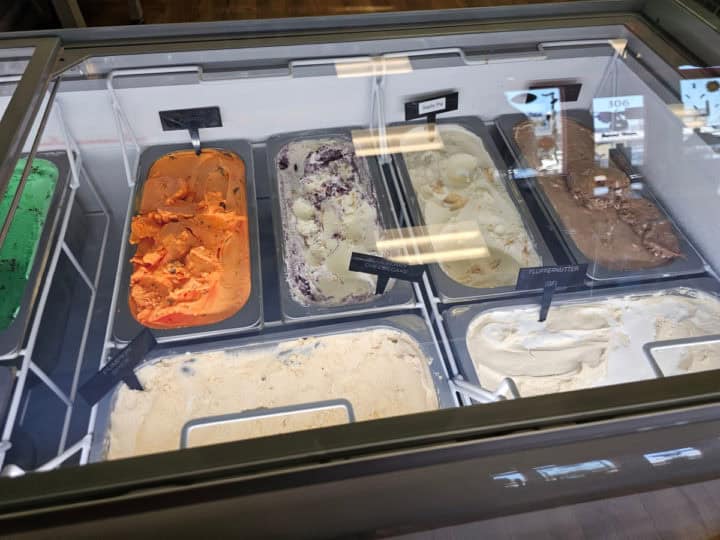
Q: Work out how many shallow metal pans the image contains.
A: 7